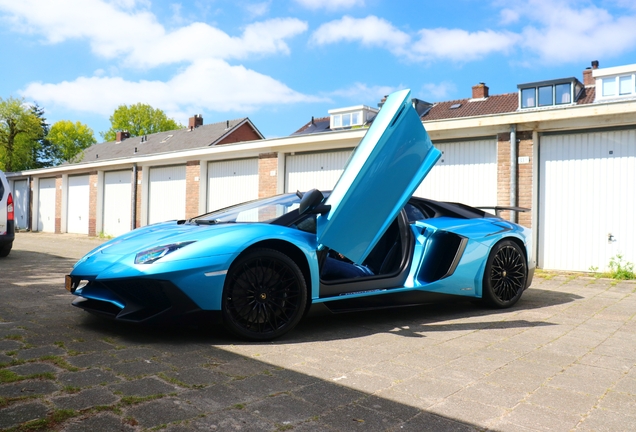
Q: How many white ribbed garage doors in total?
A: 9